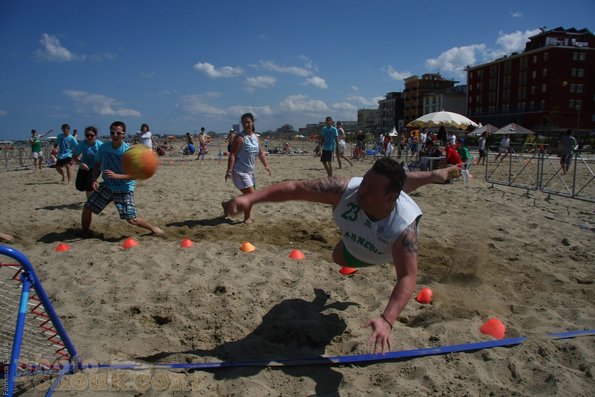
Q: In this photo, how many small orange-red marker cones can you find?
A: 8